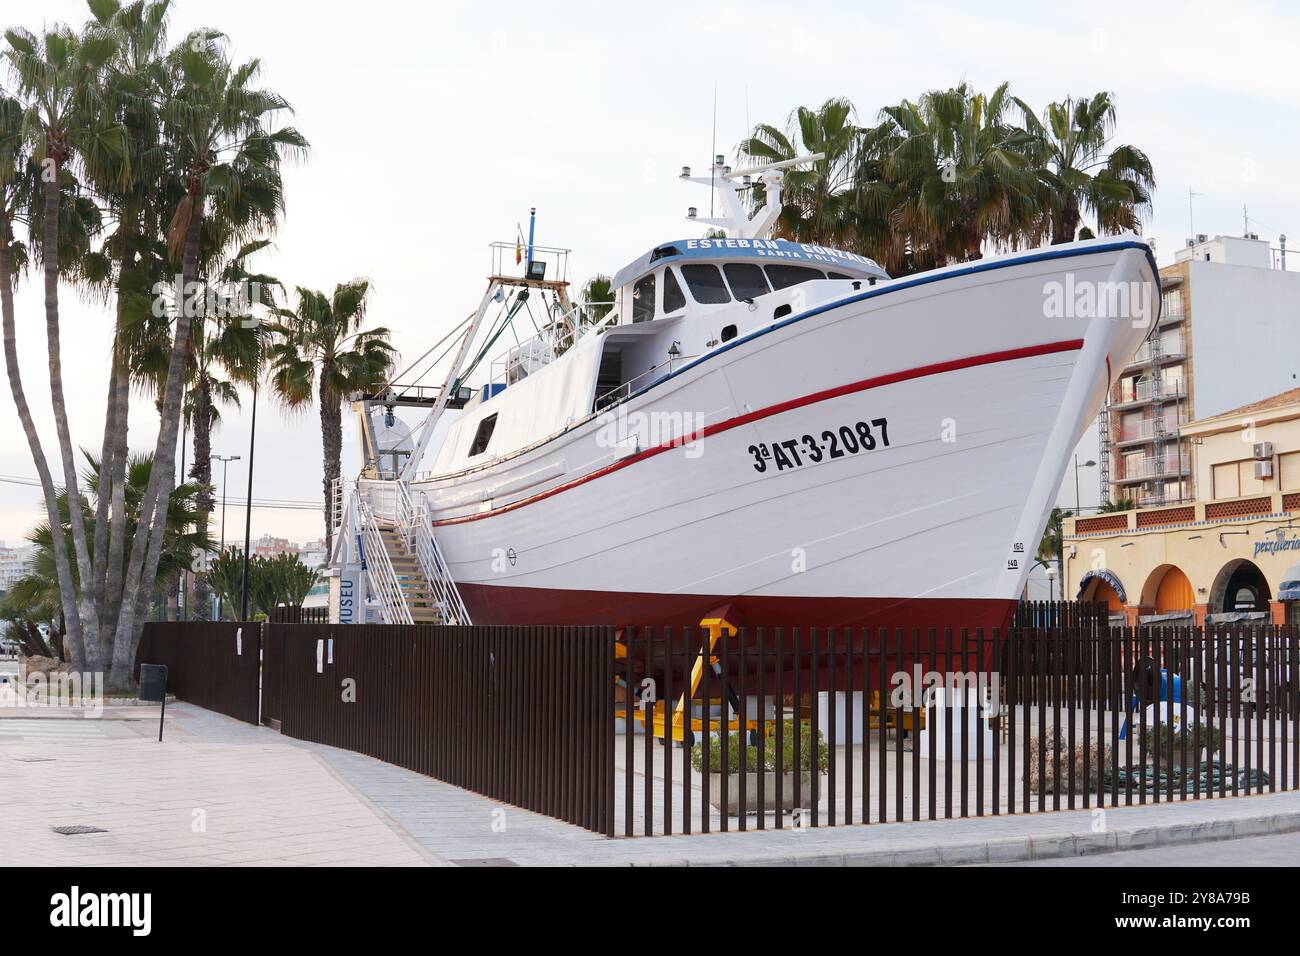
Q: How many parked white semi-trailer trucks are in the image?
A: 0